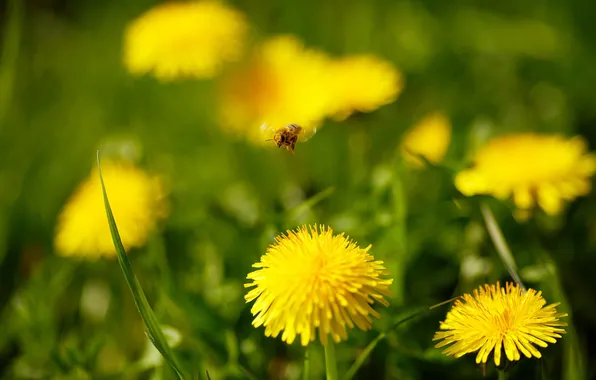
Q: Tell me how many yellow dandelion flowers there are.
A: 8